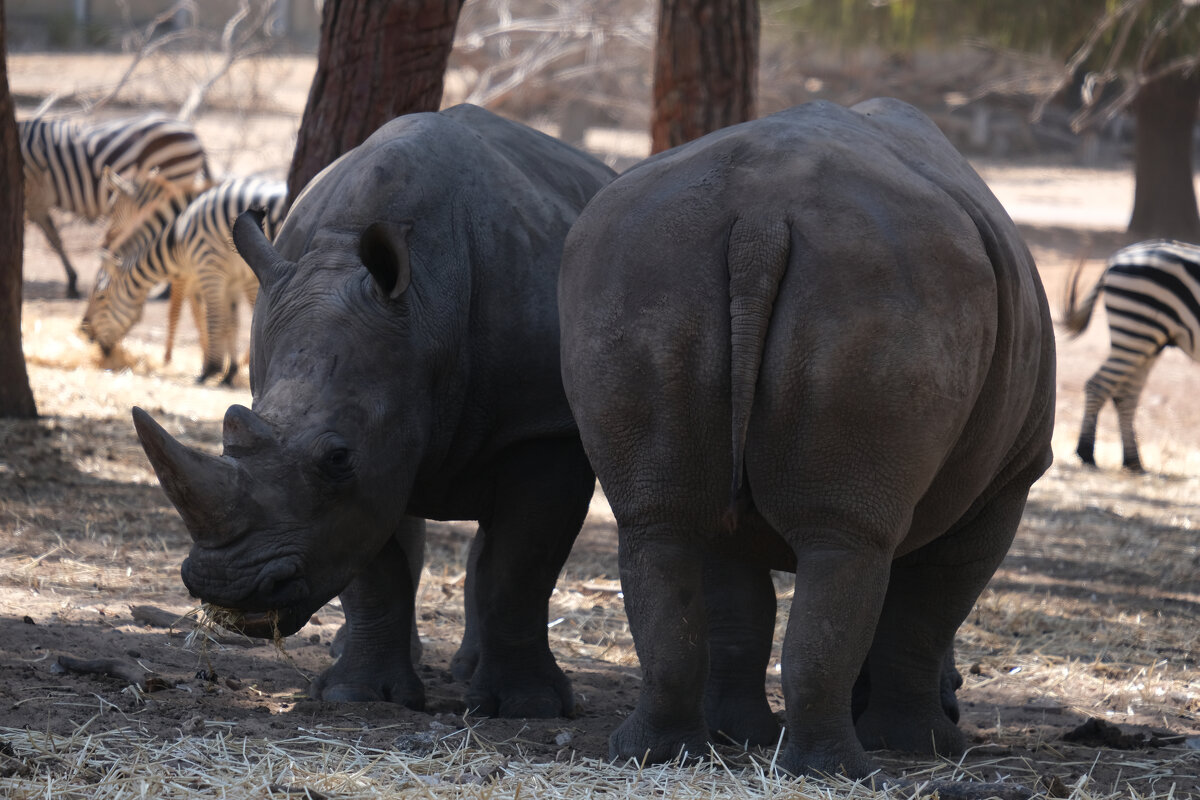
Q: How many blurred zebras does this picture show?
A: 4